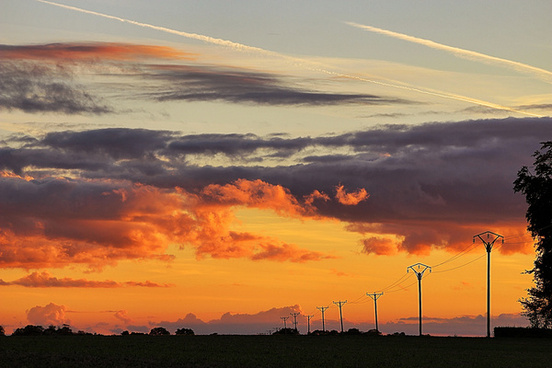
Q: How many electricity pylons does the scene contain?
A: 8